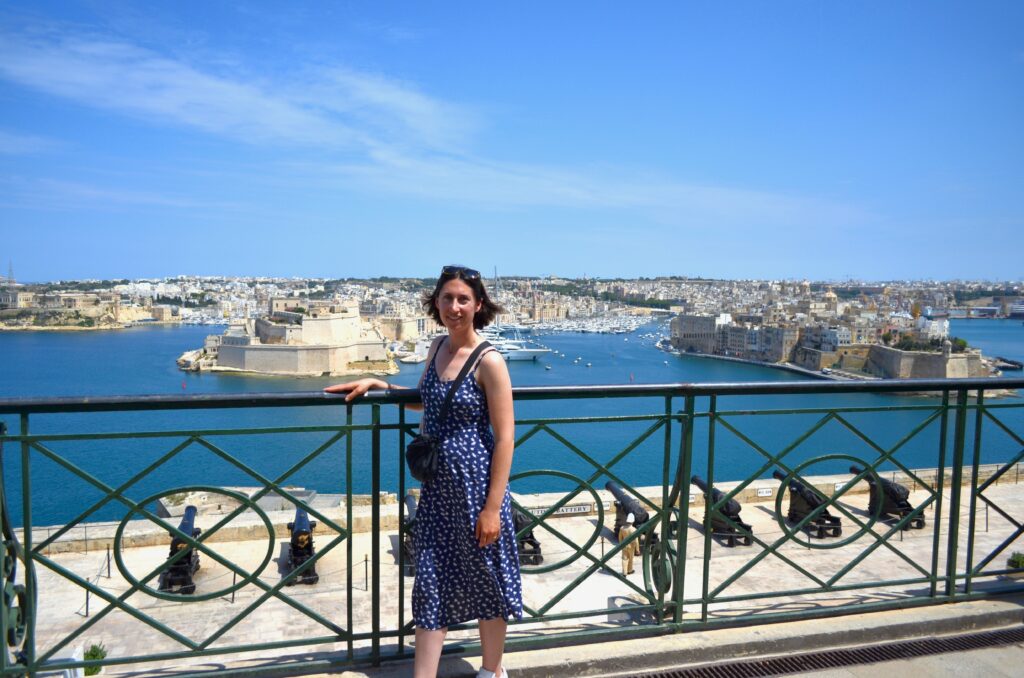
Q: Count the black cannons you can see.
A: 8